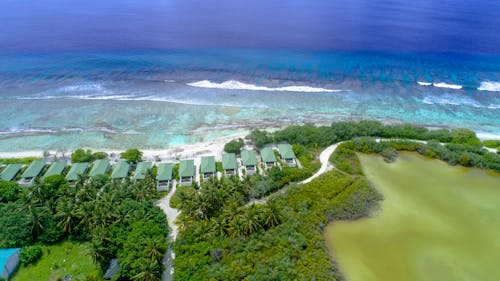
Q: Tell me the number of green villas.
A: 14